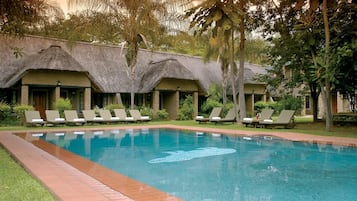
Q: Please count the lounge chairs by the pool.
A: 11